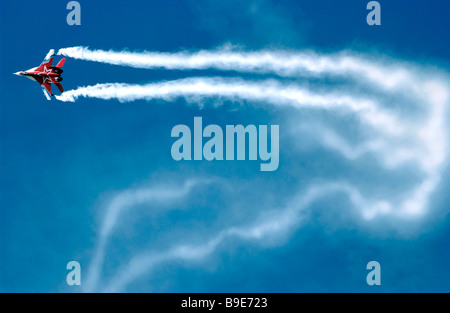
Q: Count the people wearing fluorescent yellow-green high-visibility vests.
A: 0